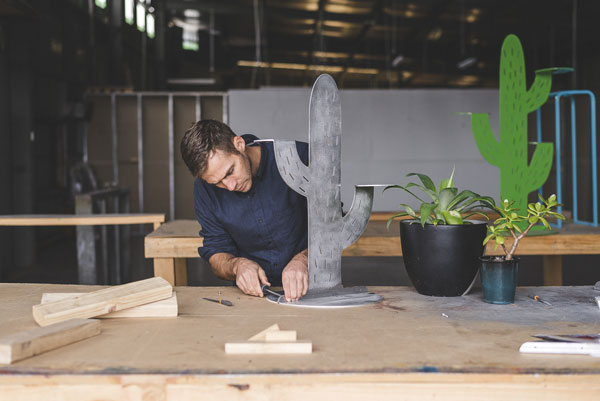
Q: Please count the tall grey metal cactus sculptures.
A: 1